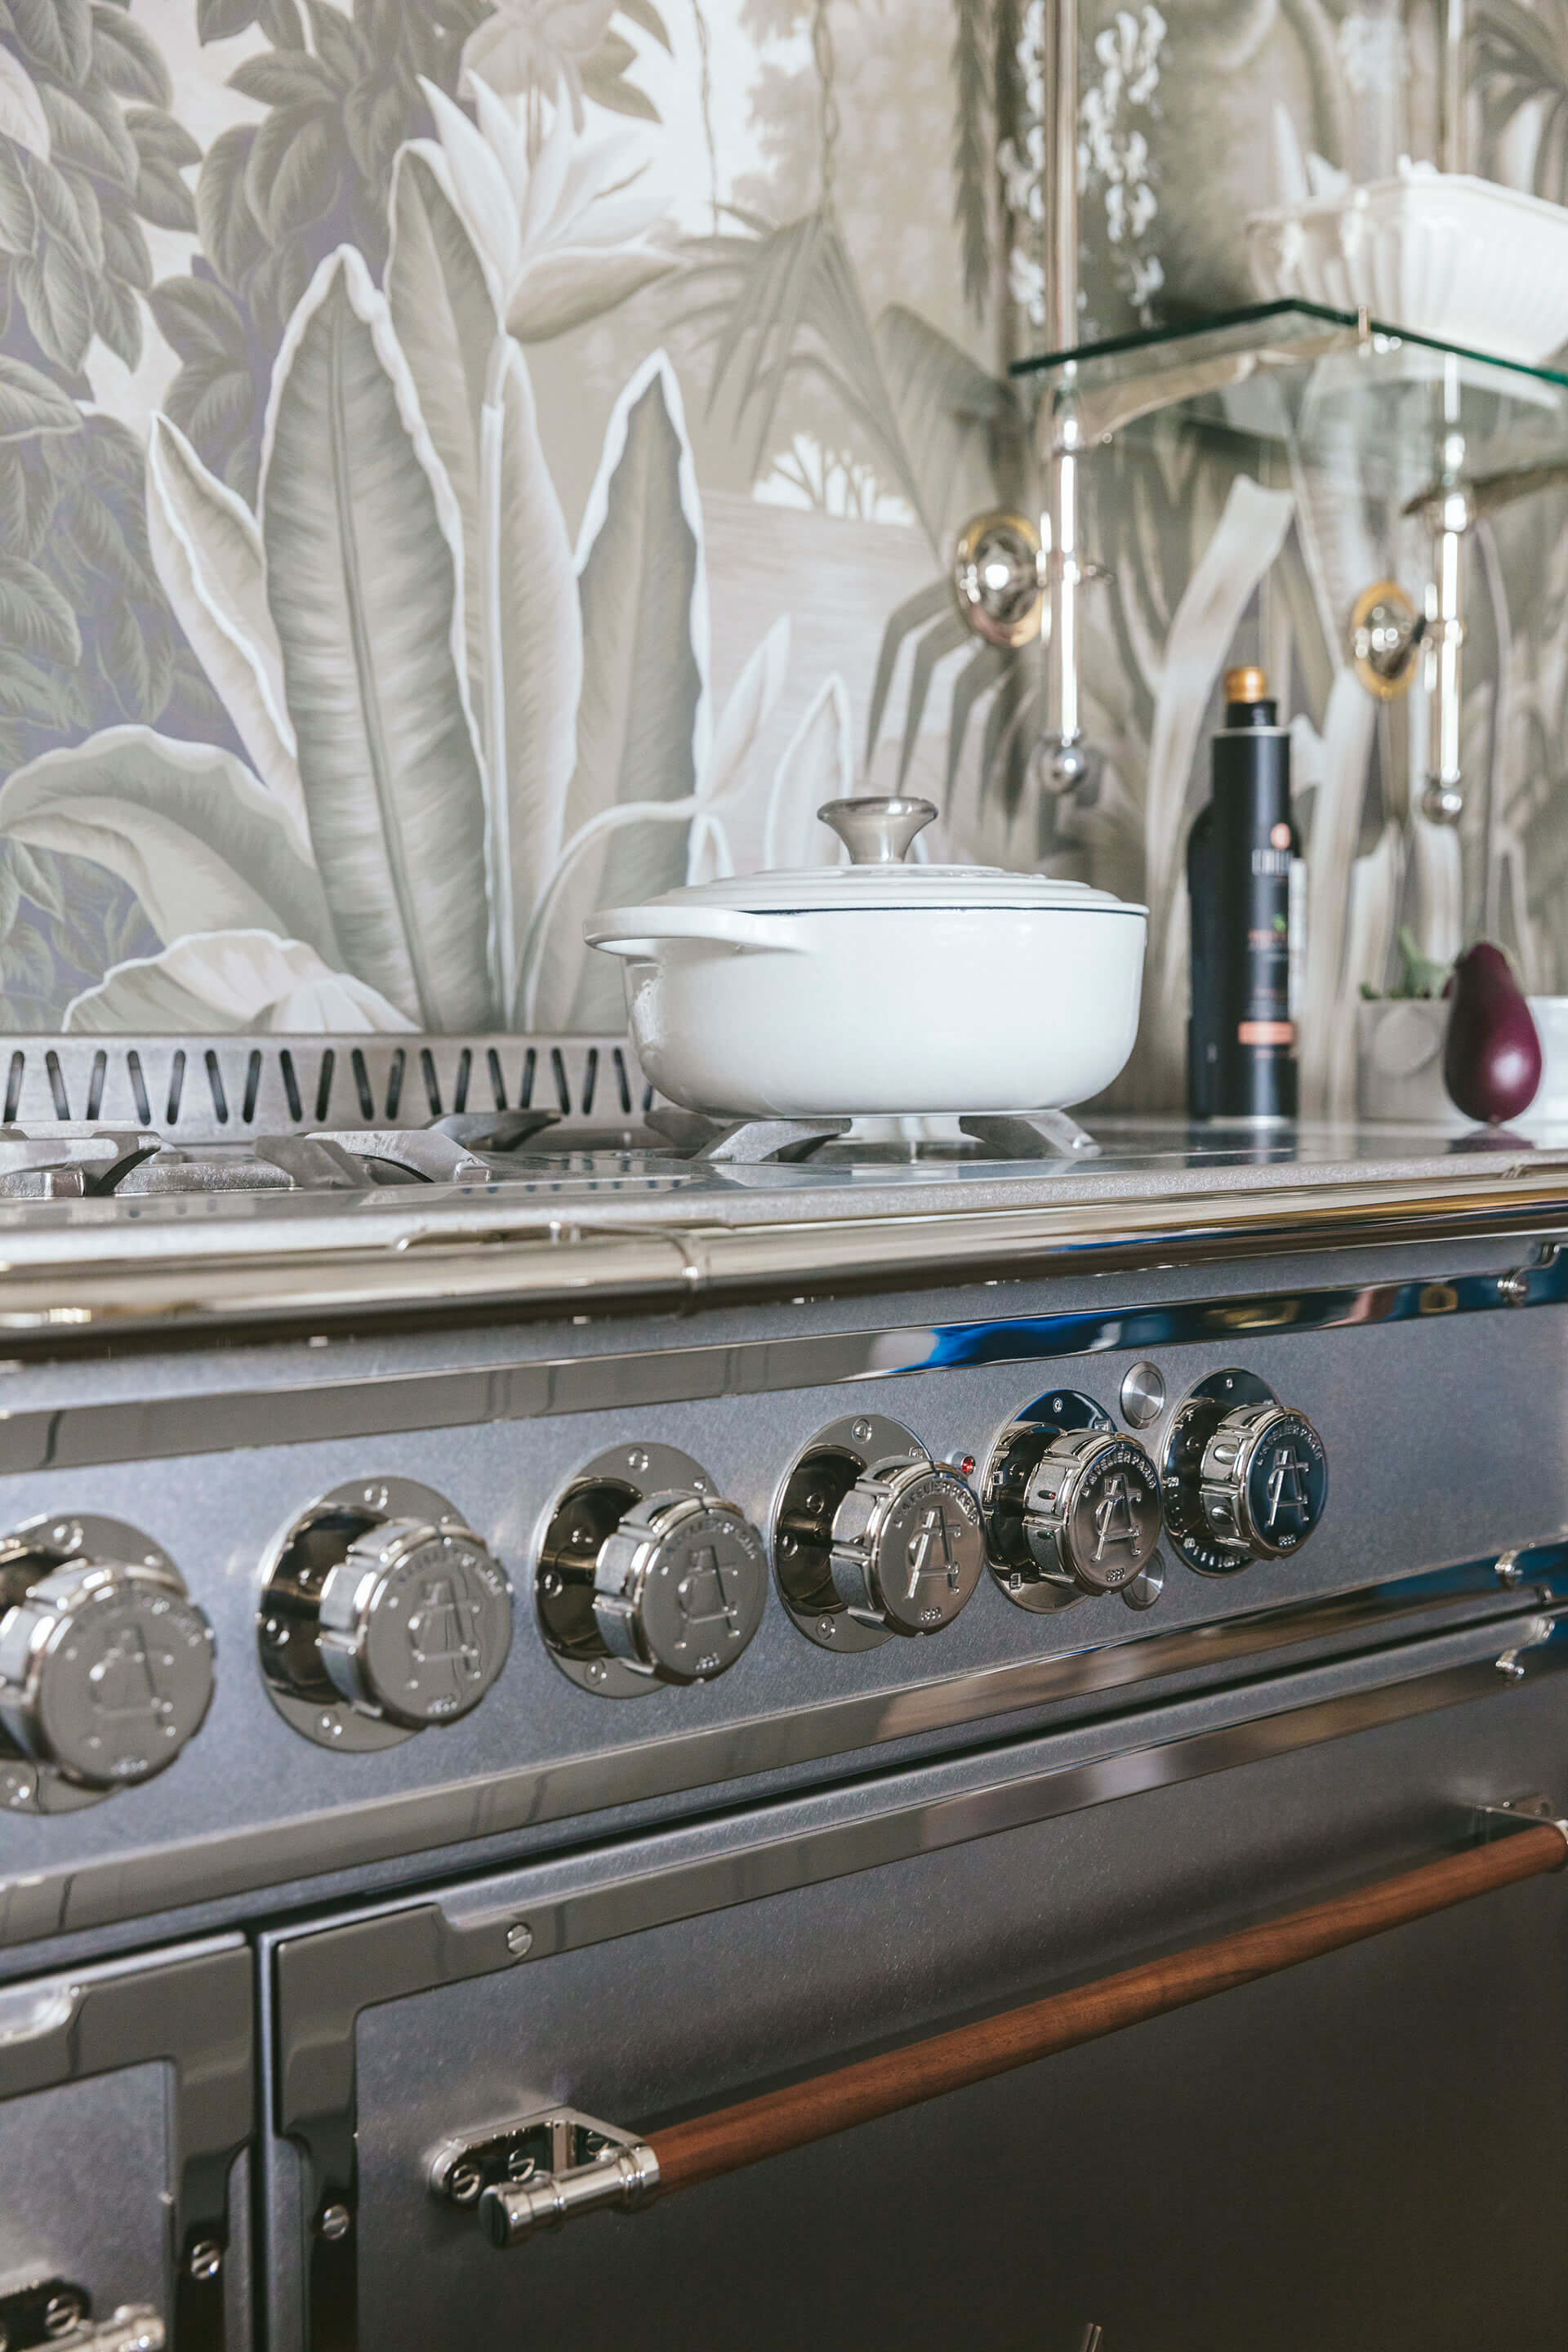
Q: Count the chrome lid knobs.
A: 1